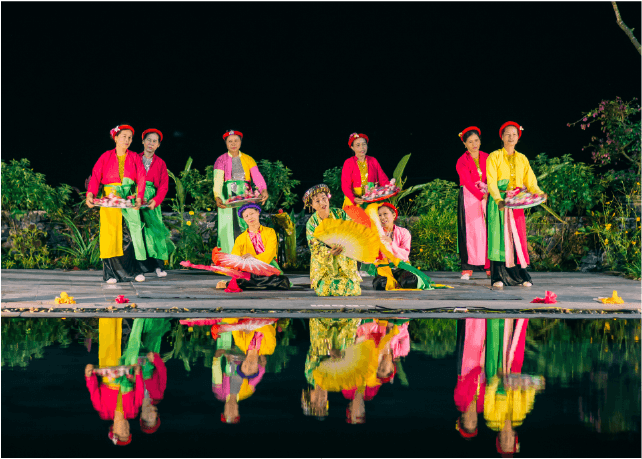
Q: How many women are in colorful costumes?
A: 9